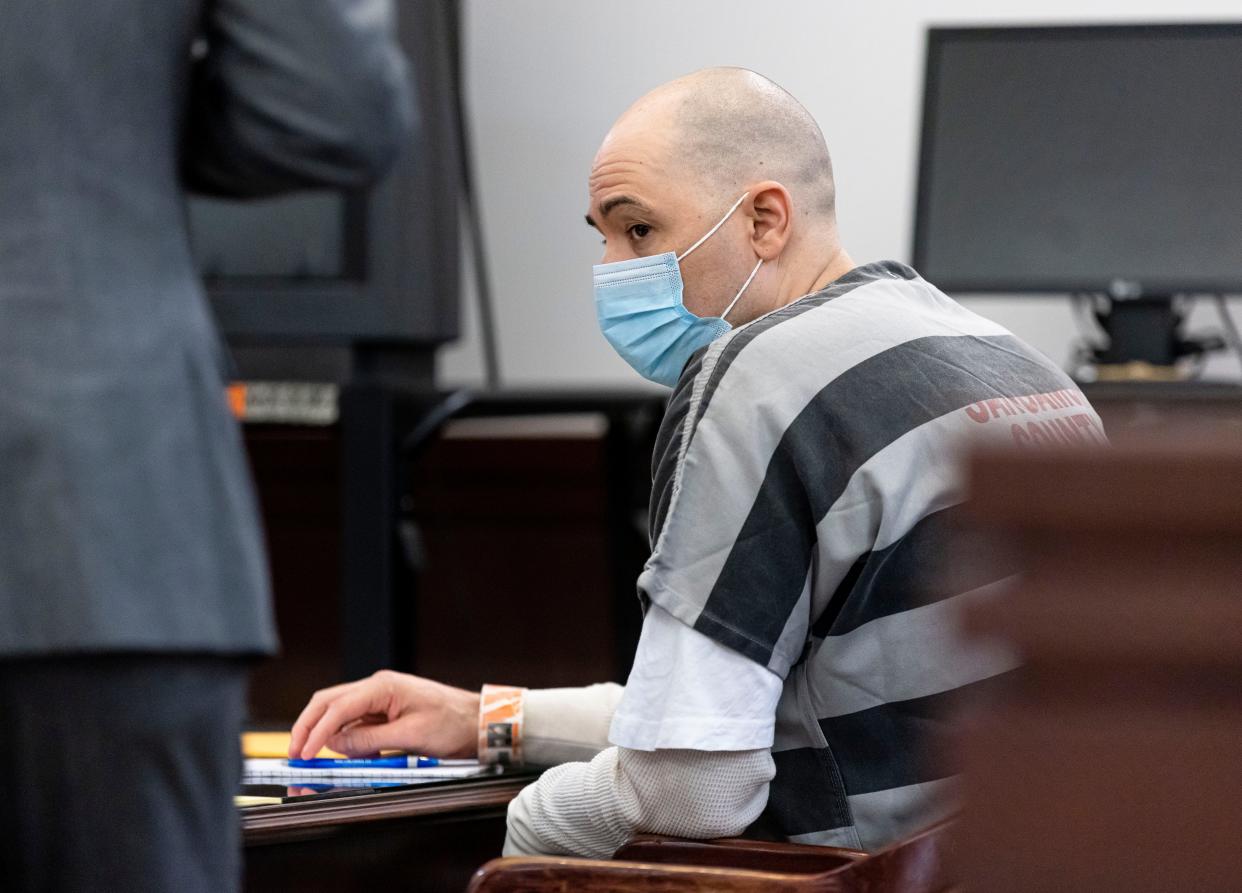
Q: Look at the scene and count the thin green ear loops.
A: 0